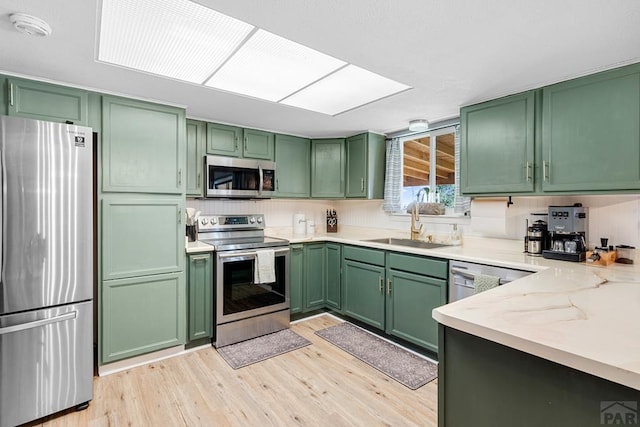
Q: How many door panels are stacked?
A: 3